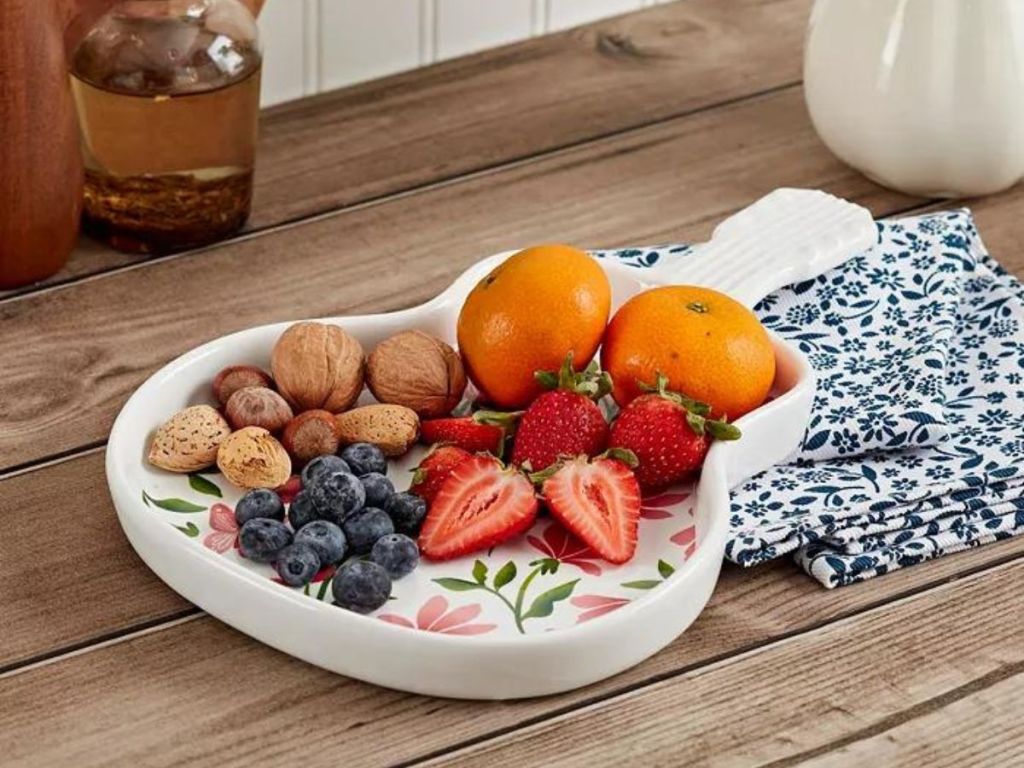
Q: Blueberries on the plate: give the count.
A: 13